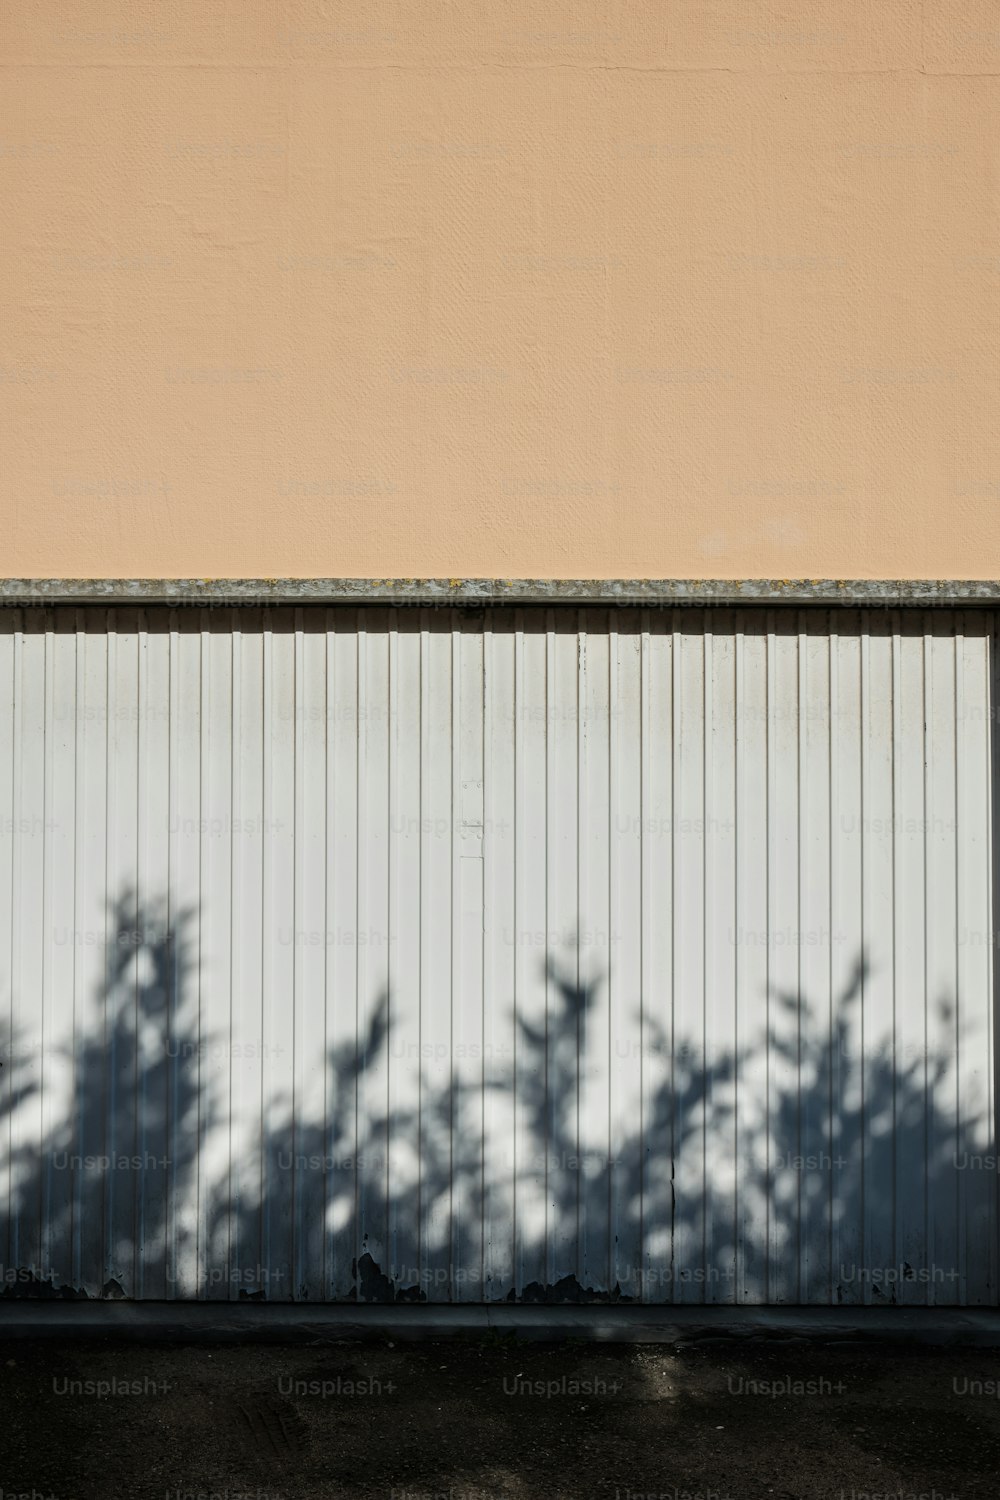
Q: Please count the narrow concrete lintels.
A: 1